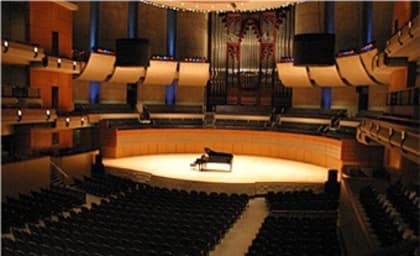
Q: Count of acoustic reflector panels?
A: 8